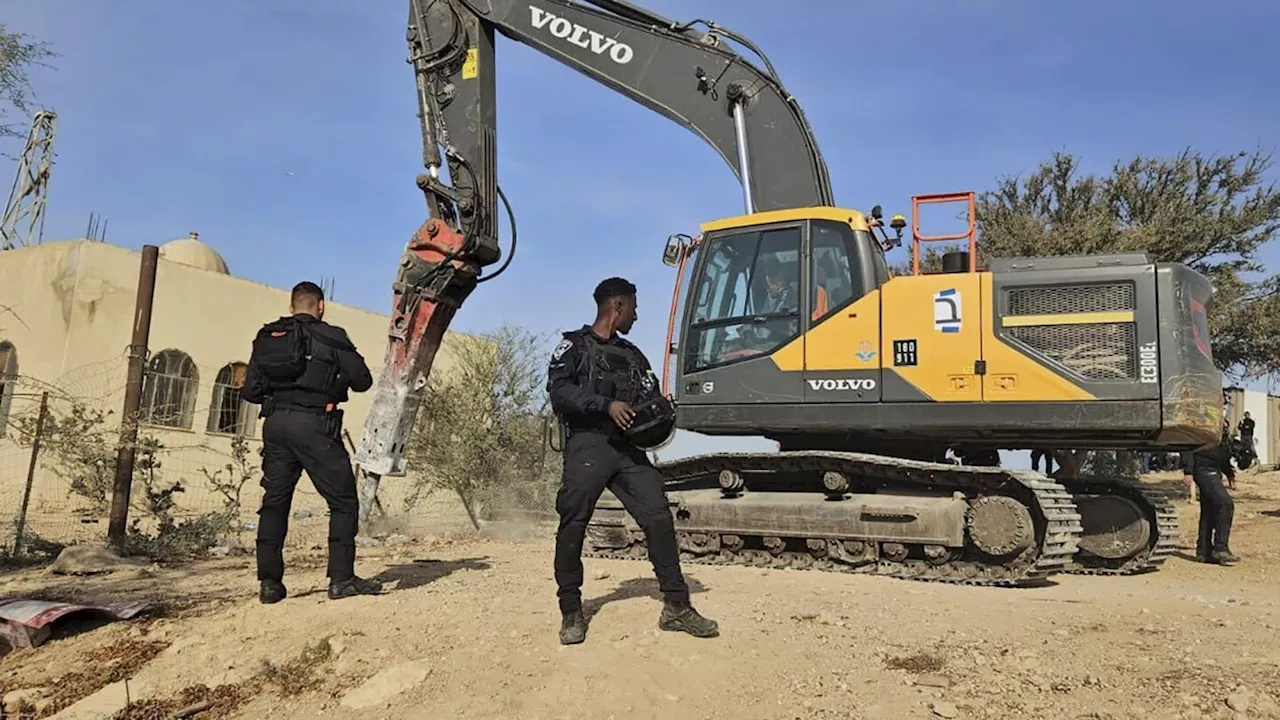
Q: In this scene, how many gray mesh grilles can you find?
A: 2